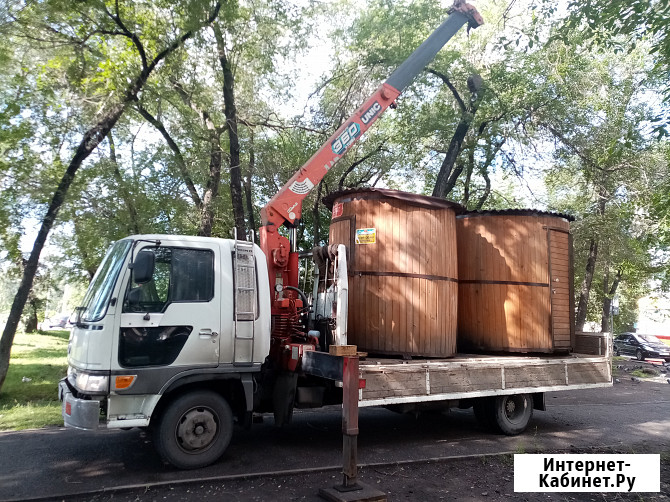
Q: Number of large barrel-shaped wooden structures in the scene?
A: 2